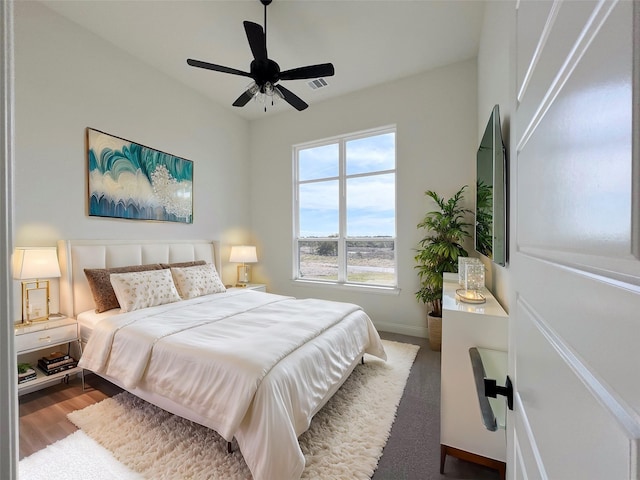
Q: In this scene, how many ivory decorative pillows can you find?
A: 2